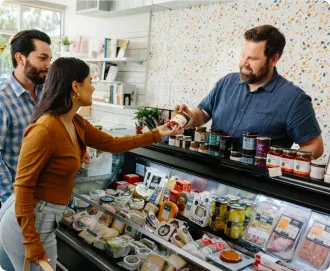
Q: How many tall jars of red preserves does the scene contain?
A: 3